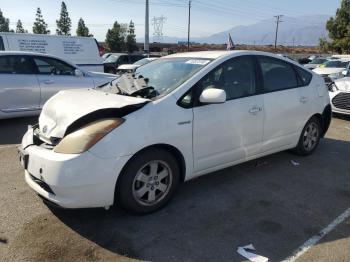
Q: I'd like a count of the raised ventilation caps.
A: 0